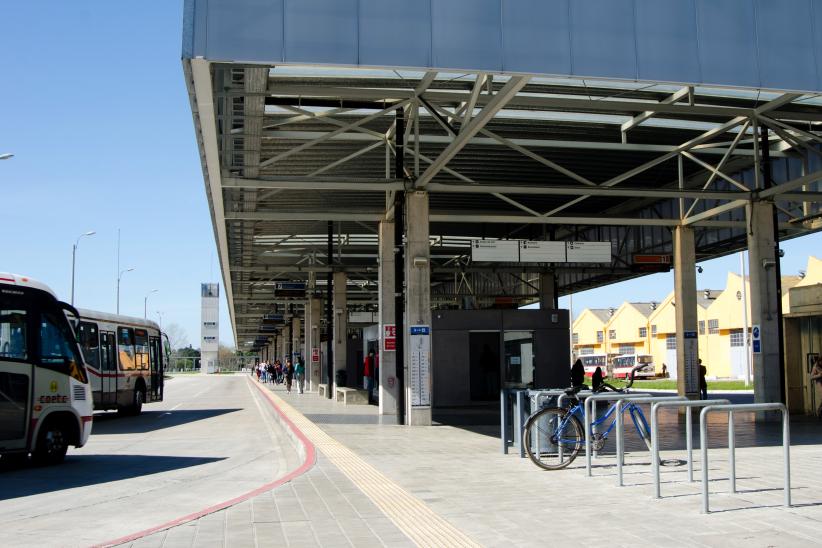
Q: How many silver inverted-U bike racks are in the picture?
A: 6